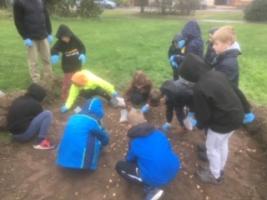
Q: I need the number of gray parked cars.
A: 1